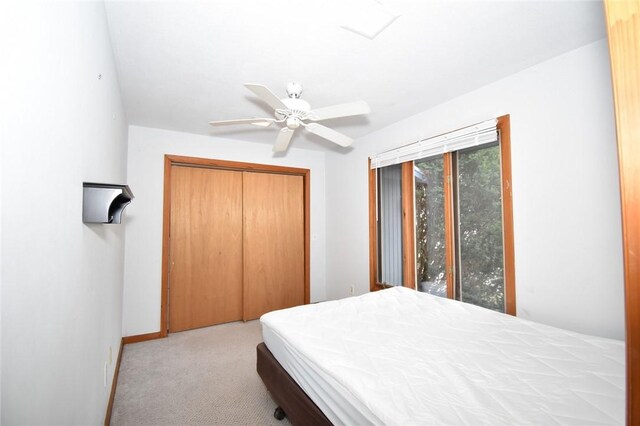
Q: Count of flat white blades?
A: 5